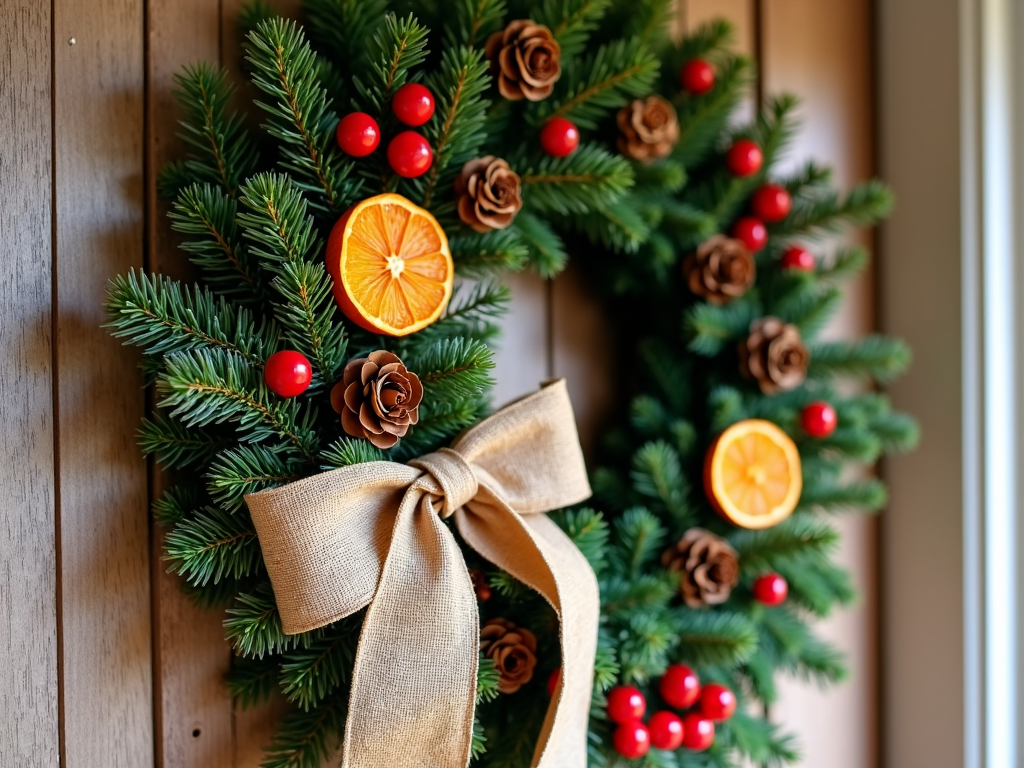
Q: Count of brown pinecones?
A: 8